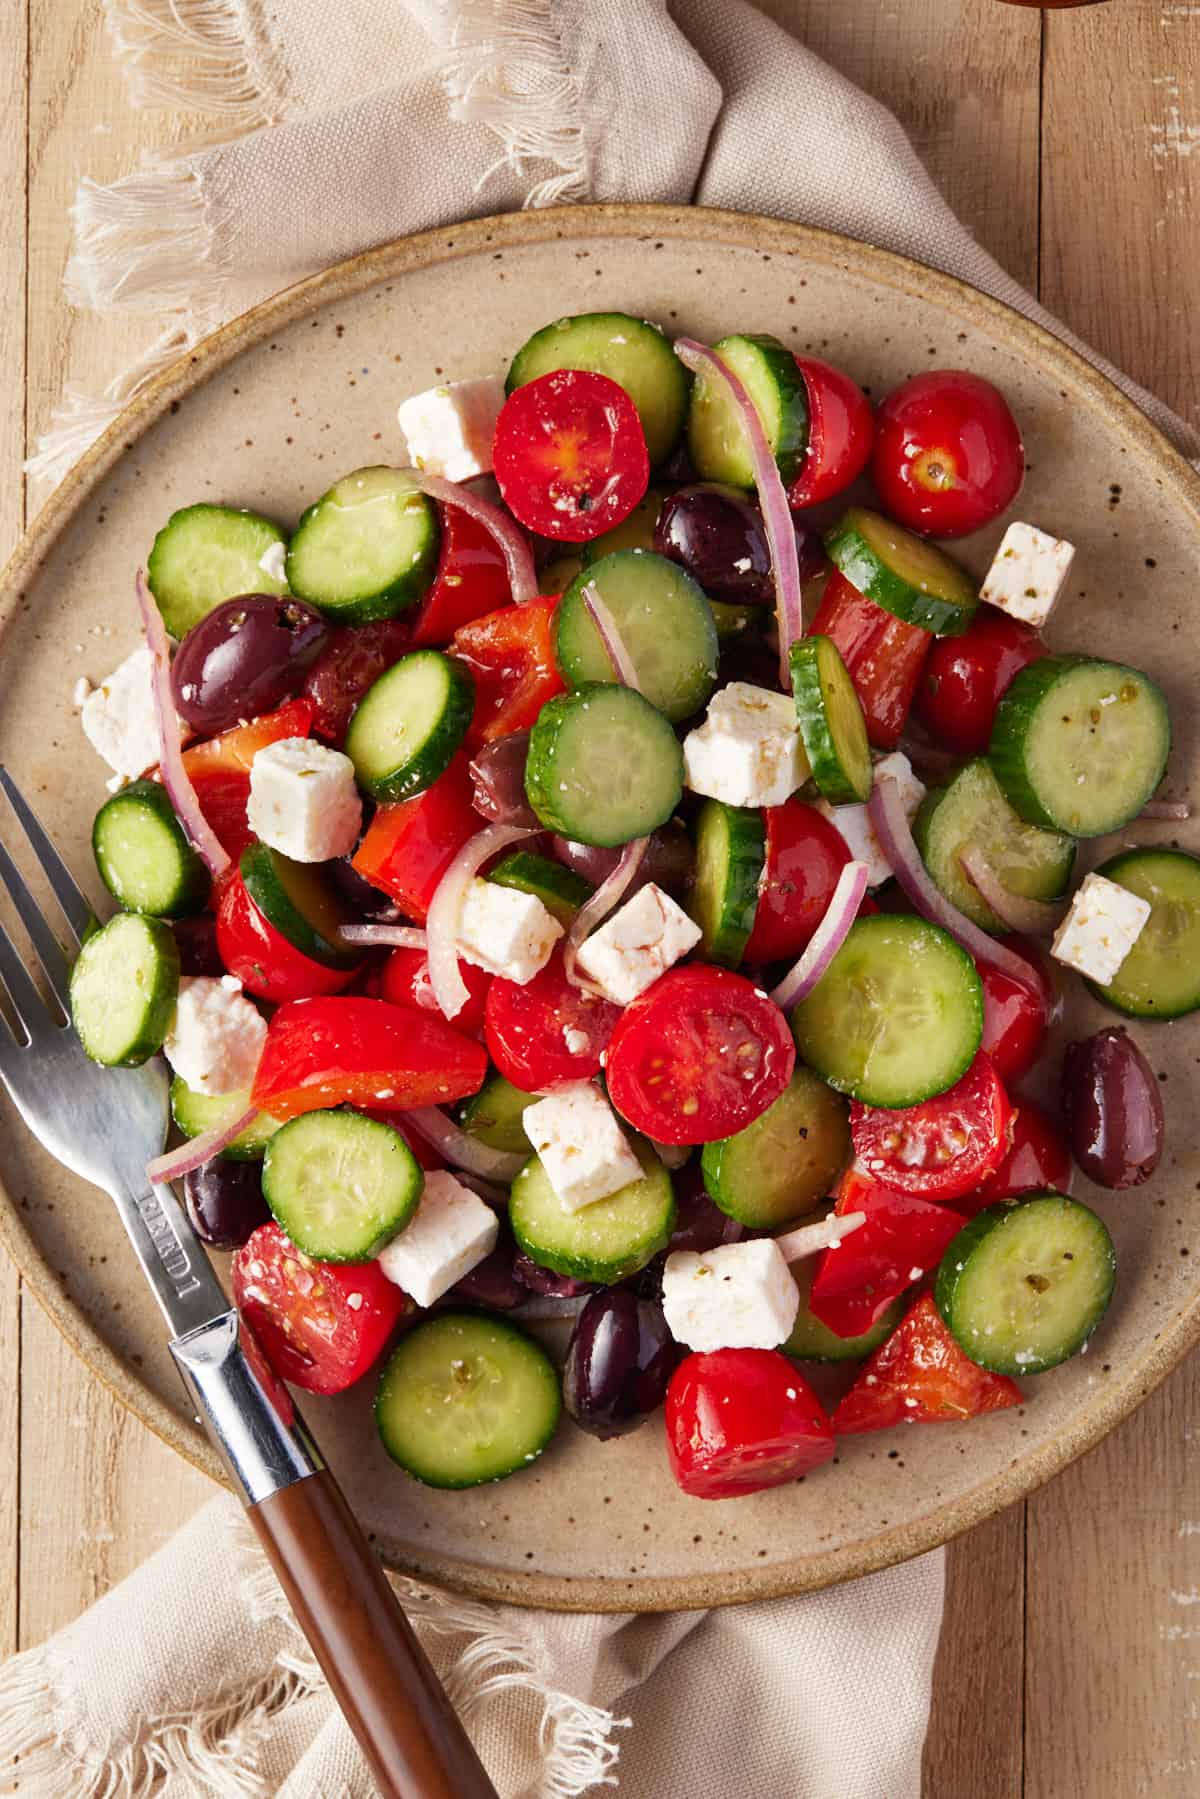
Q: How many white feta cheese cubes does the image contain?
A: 13